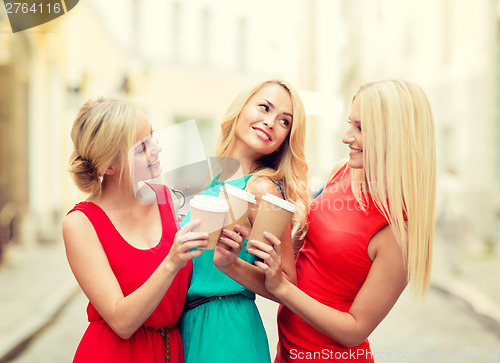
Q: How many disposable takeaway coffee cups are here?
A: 3